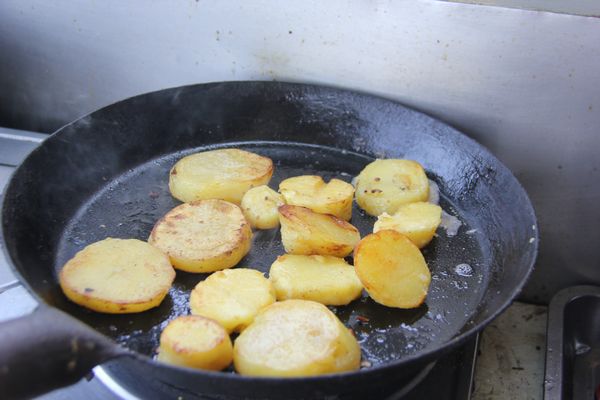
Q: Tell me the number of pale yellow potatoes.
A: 13